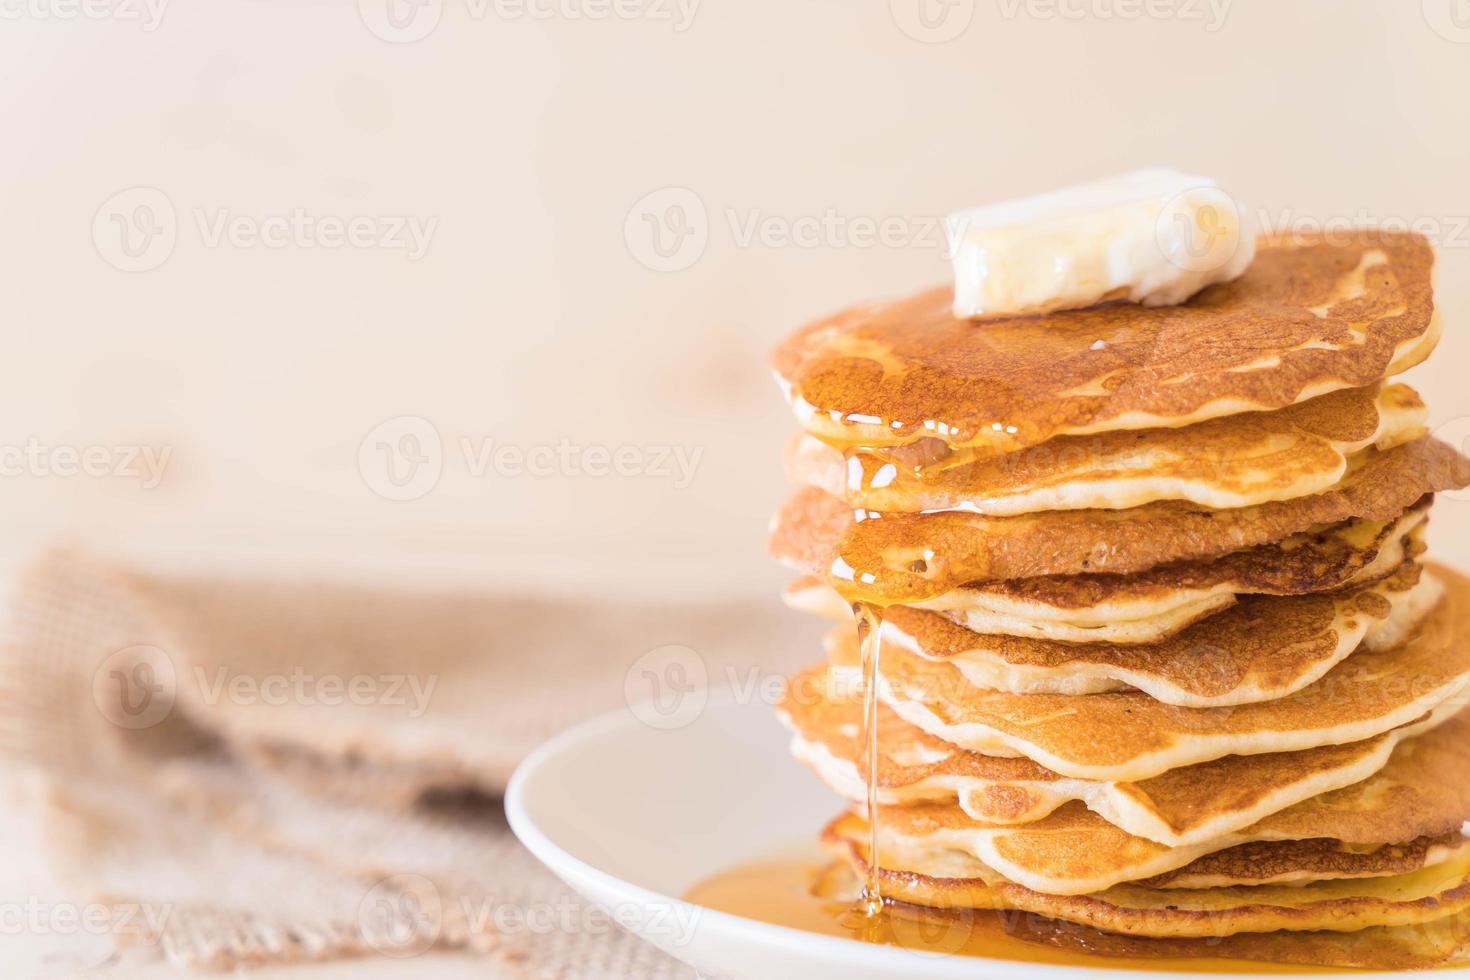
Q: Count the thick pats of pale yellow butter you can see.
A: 1